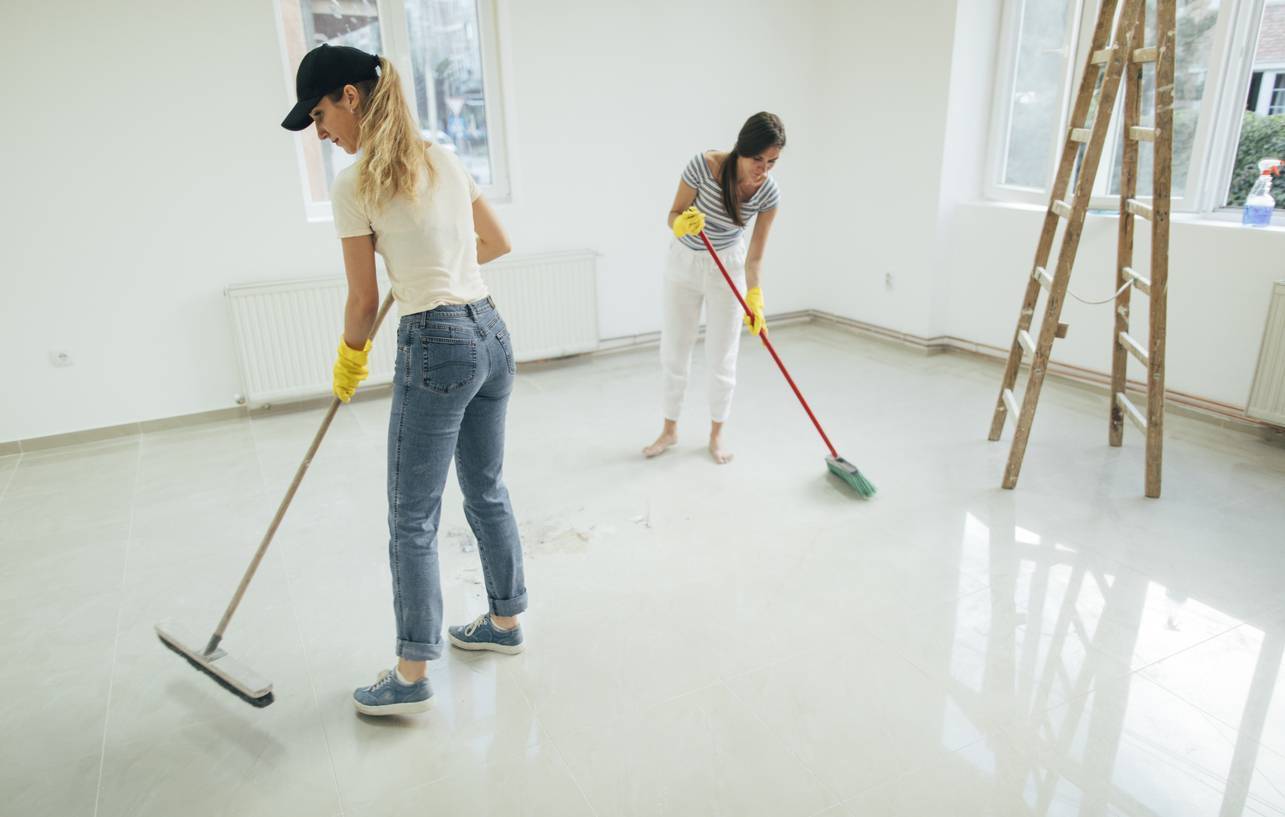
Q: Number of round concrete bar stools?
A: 0